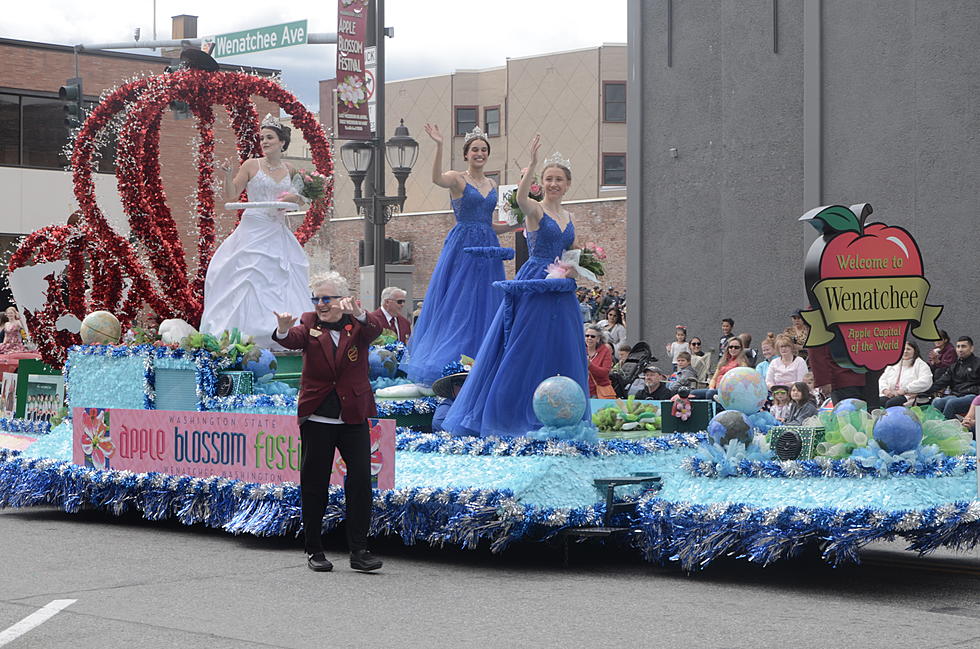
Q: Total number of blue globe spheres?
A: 7